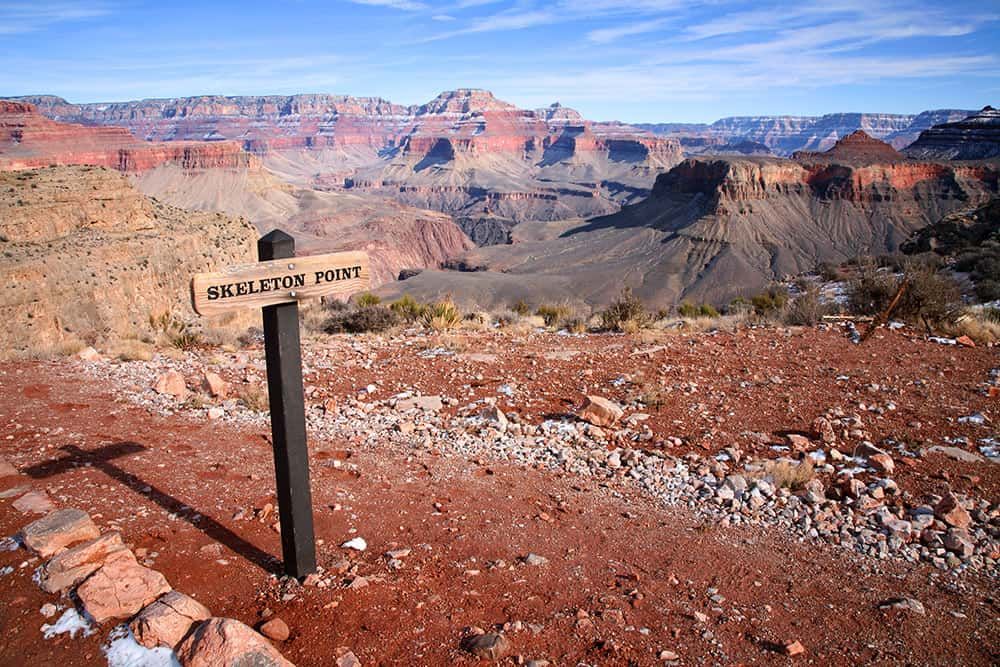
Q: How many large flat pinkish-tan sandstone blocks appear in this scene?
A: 5